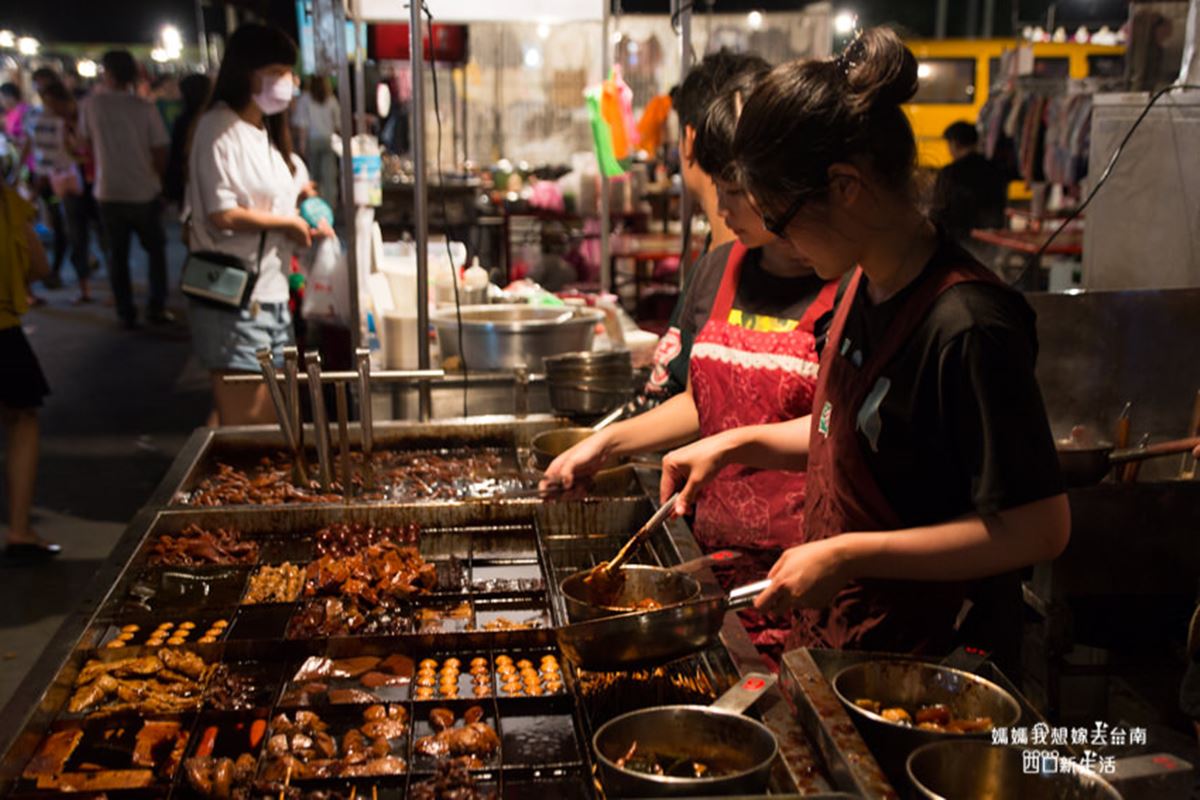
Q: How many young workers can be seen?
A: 3